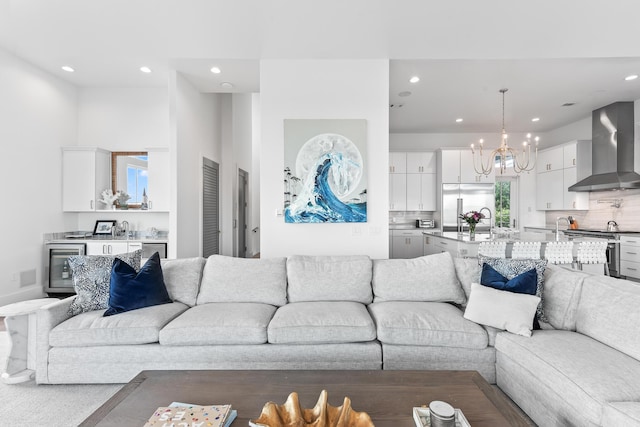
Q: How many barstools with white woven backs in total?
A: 4